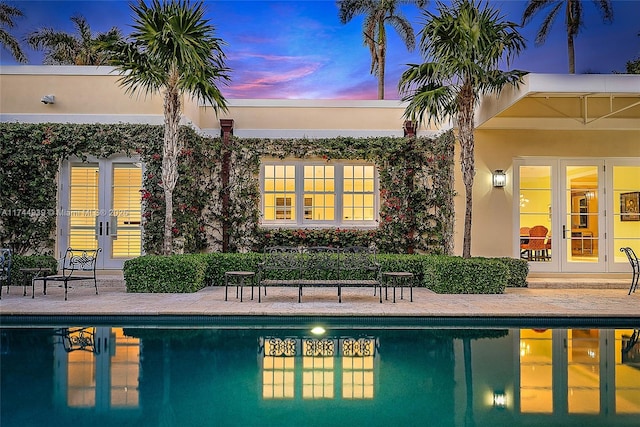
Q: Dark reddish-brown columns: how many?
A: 2